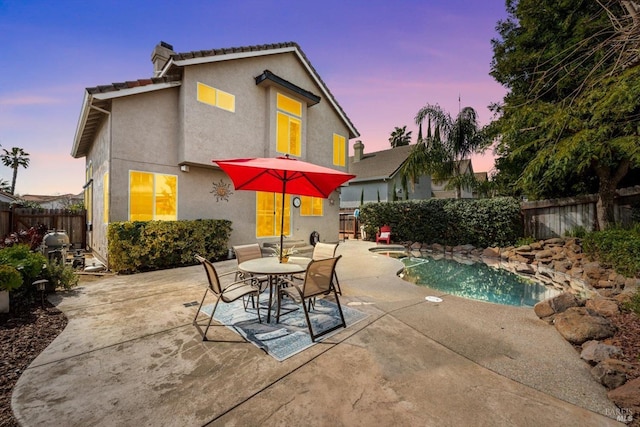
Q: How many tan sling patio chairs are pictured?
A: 4